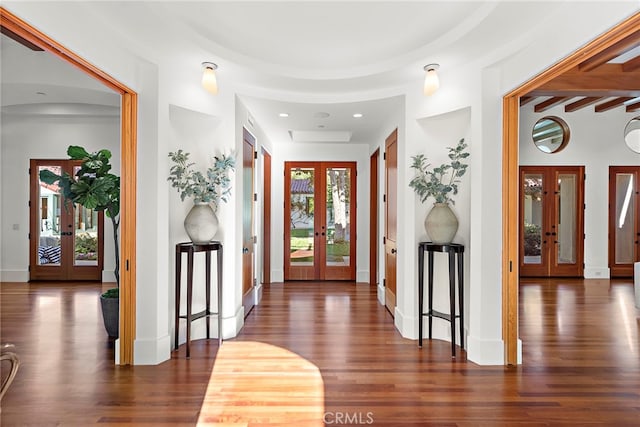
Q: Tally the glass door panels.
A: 7